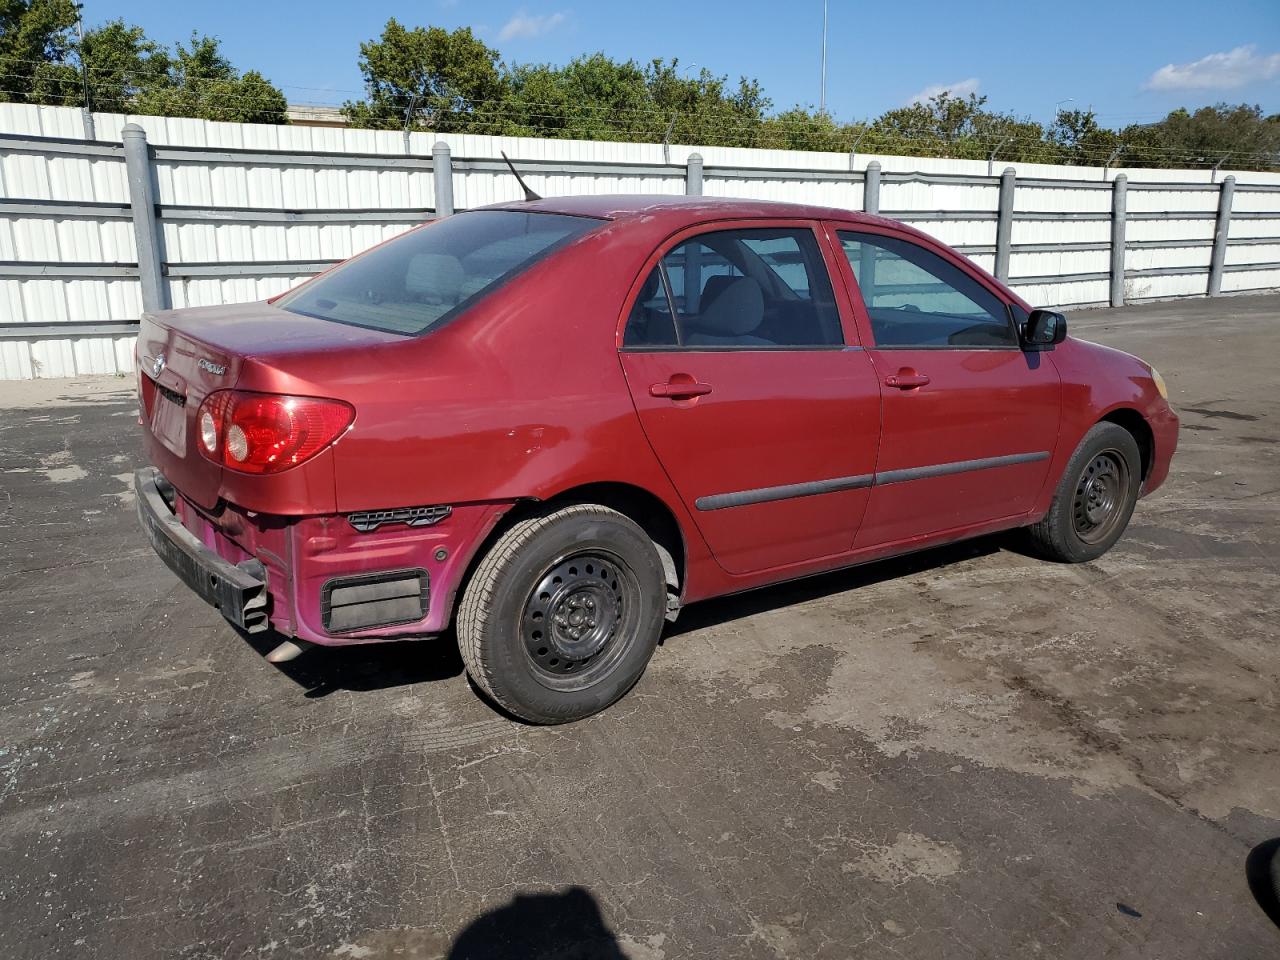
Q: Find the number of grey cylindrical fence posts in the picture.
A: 7